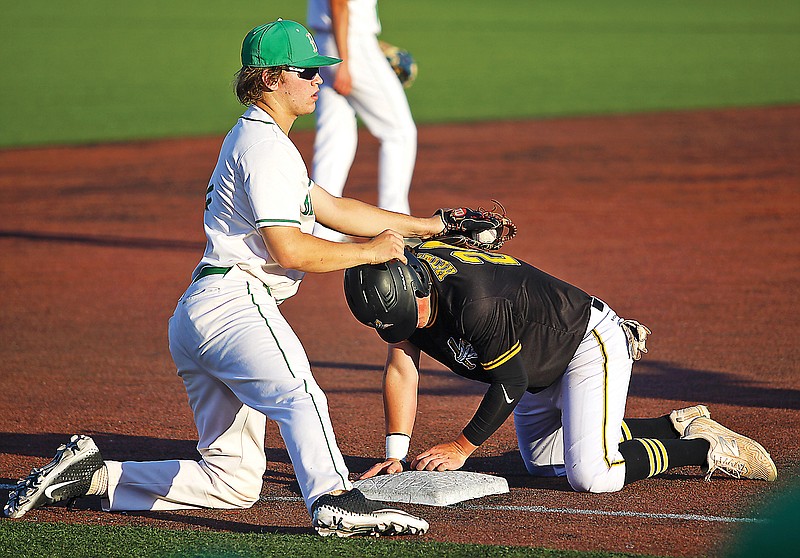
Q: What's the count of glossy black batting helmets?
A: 1